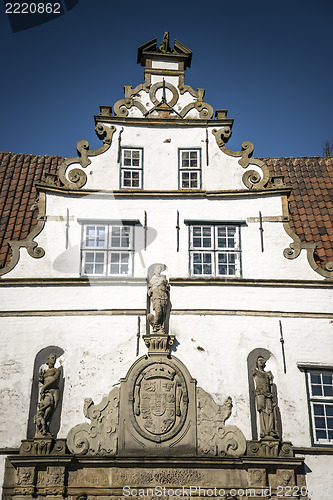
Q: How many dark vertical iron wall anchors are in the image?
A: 8